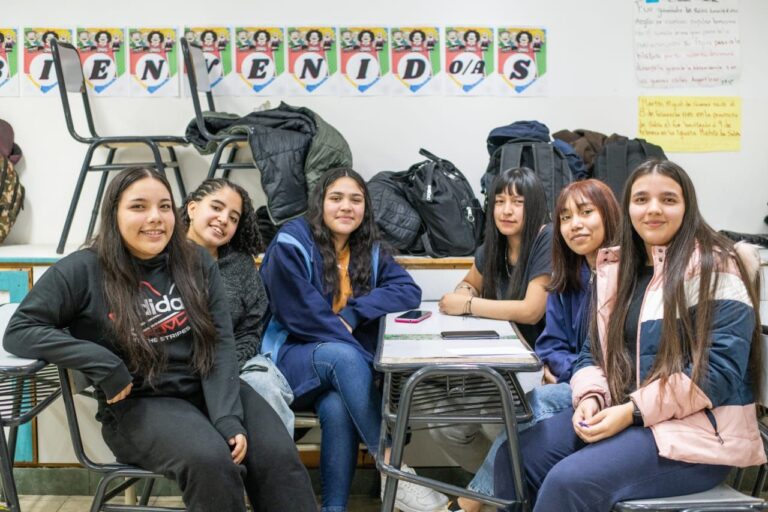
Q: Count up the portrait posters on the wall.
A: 11